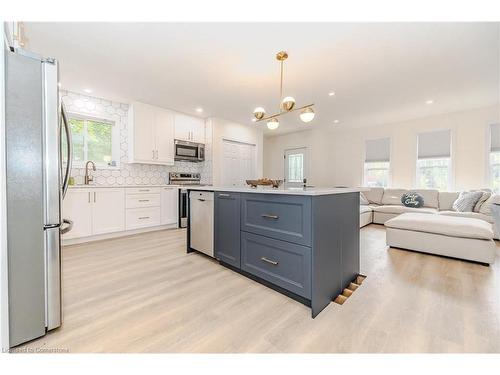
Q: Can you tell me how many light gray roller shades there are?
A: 3